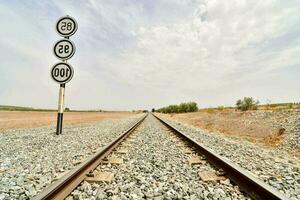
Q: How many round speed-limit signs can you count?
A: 3